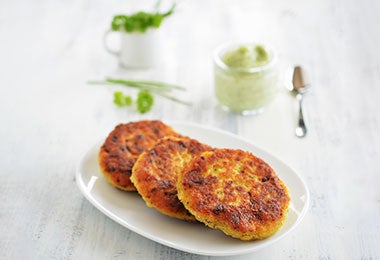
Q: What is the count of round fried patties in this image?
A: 3